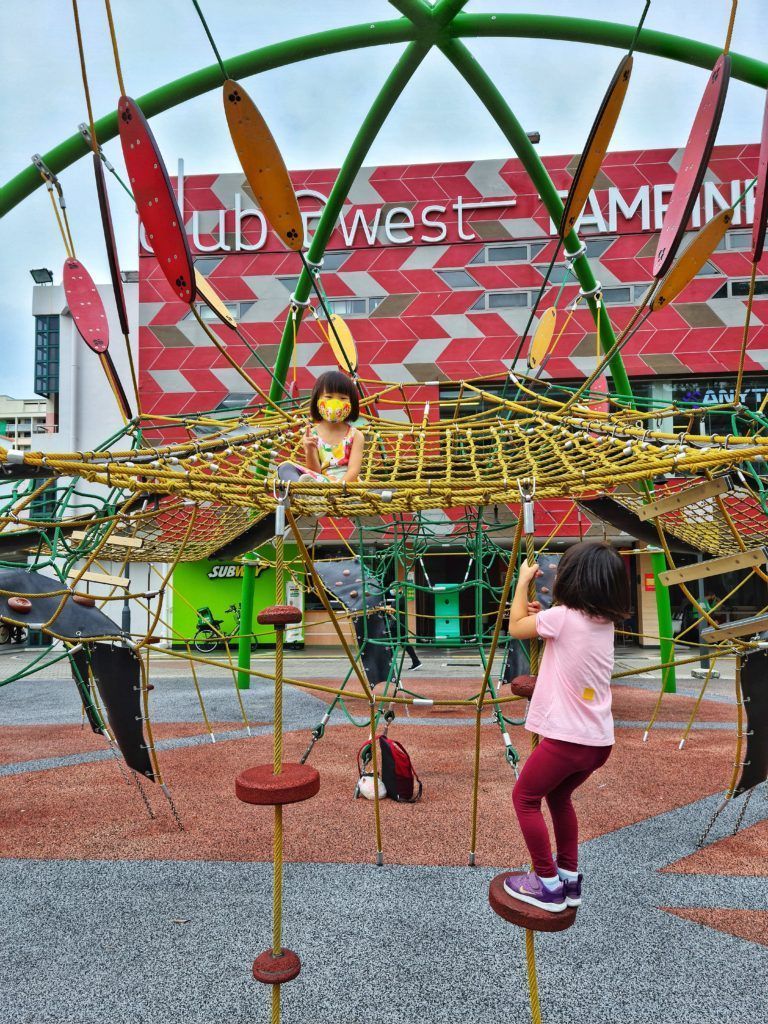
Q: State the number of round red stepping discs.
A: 5